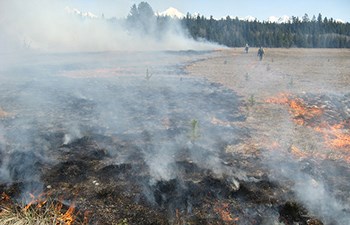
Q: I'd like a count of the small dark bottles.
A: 0